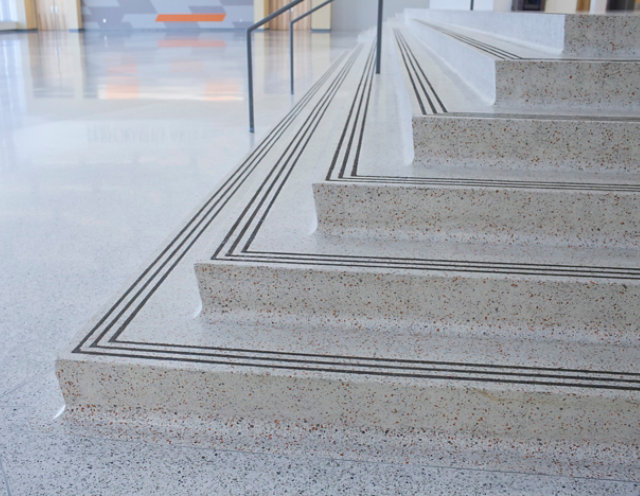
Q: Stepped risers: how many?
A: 6